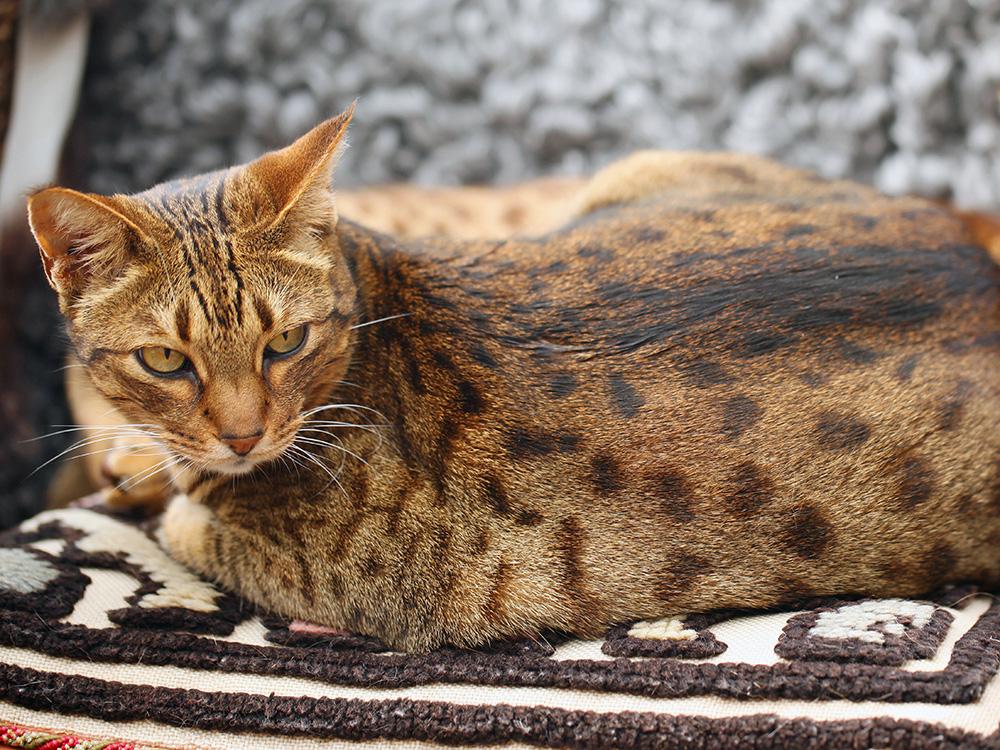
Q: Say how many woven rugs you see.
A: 1